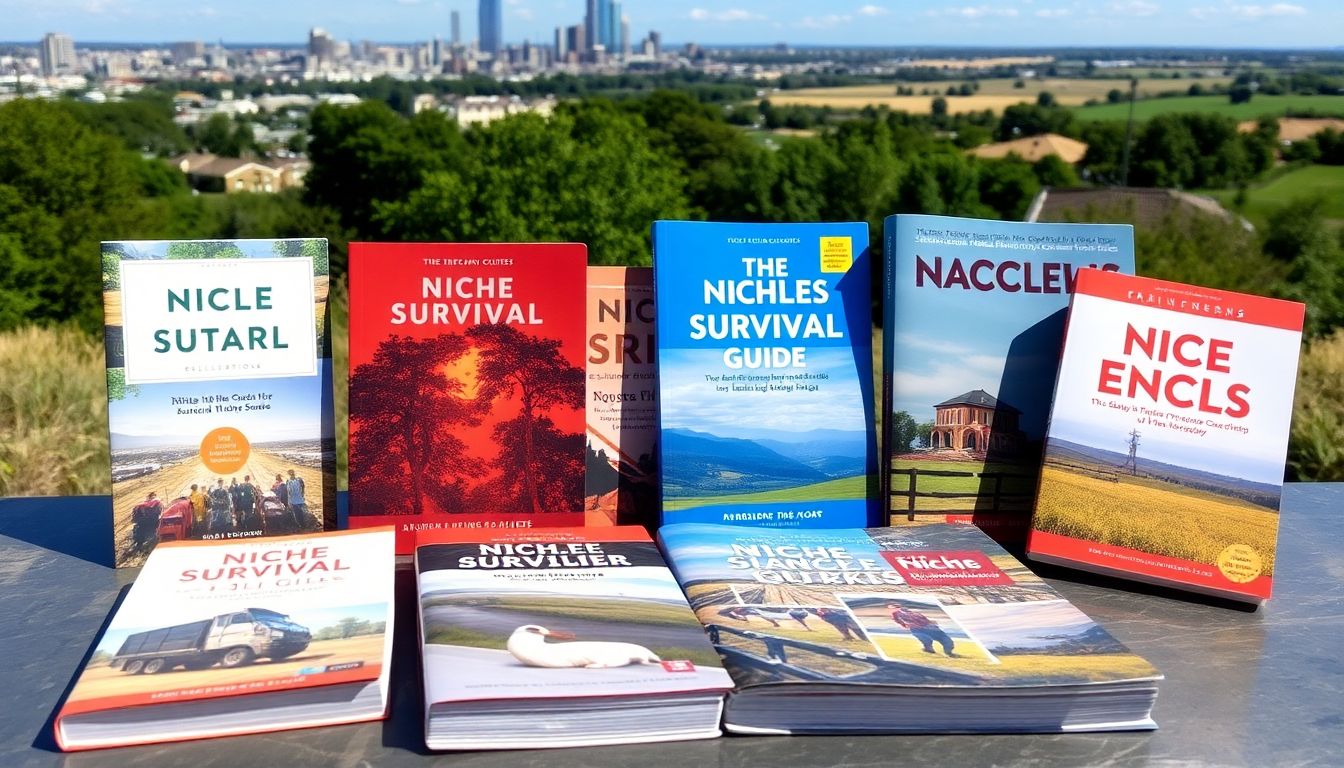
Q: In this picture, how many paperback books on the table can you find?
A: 9